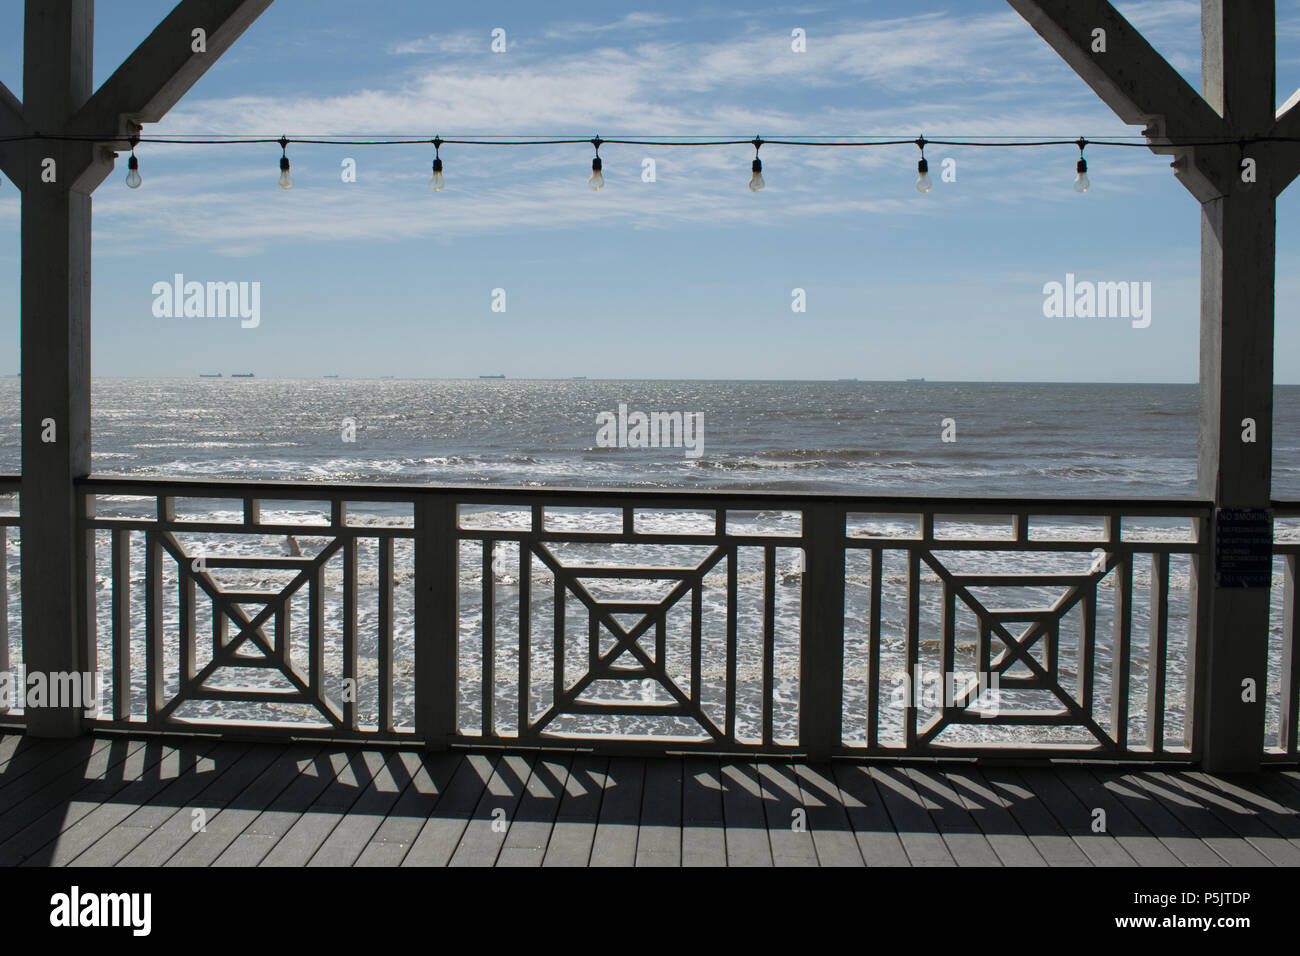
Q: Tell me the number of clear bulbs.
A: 7